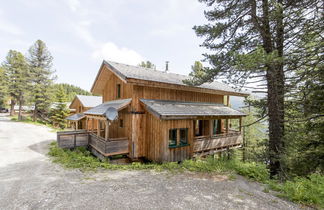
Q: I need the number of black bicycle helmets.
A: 0